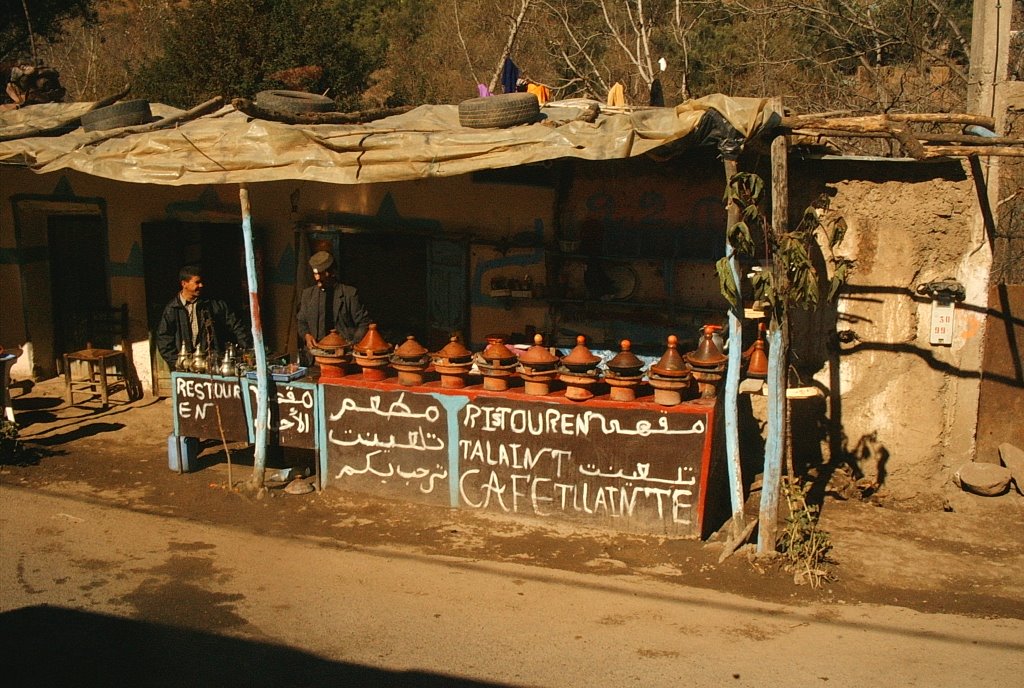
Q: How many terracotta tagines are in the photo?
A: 11